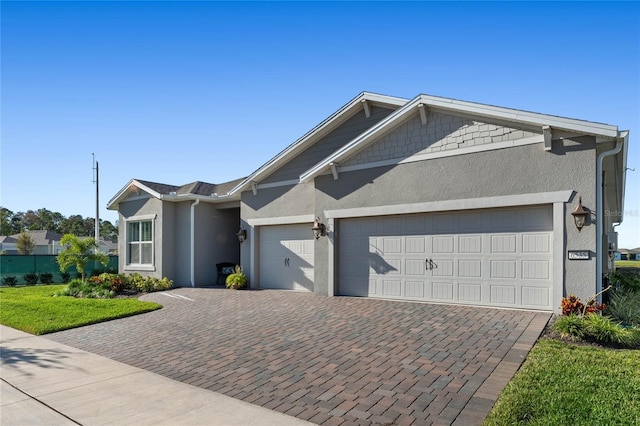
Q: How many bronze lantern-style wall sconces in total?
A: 3